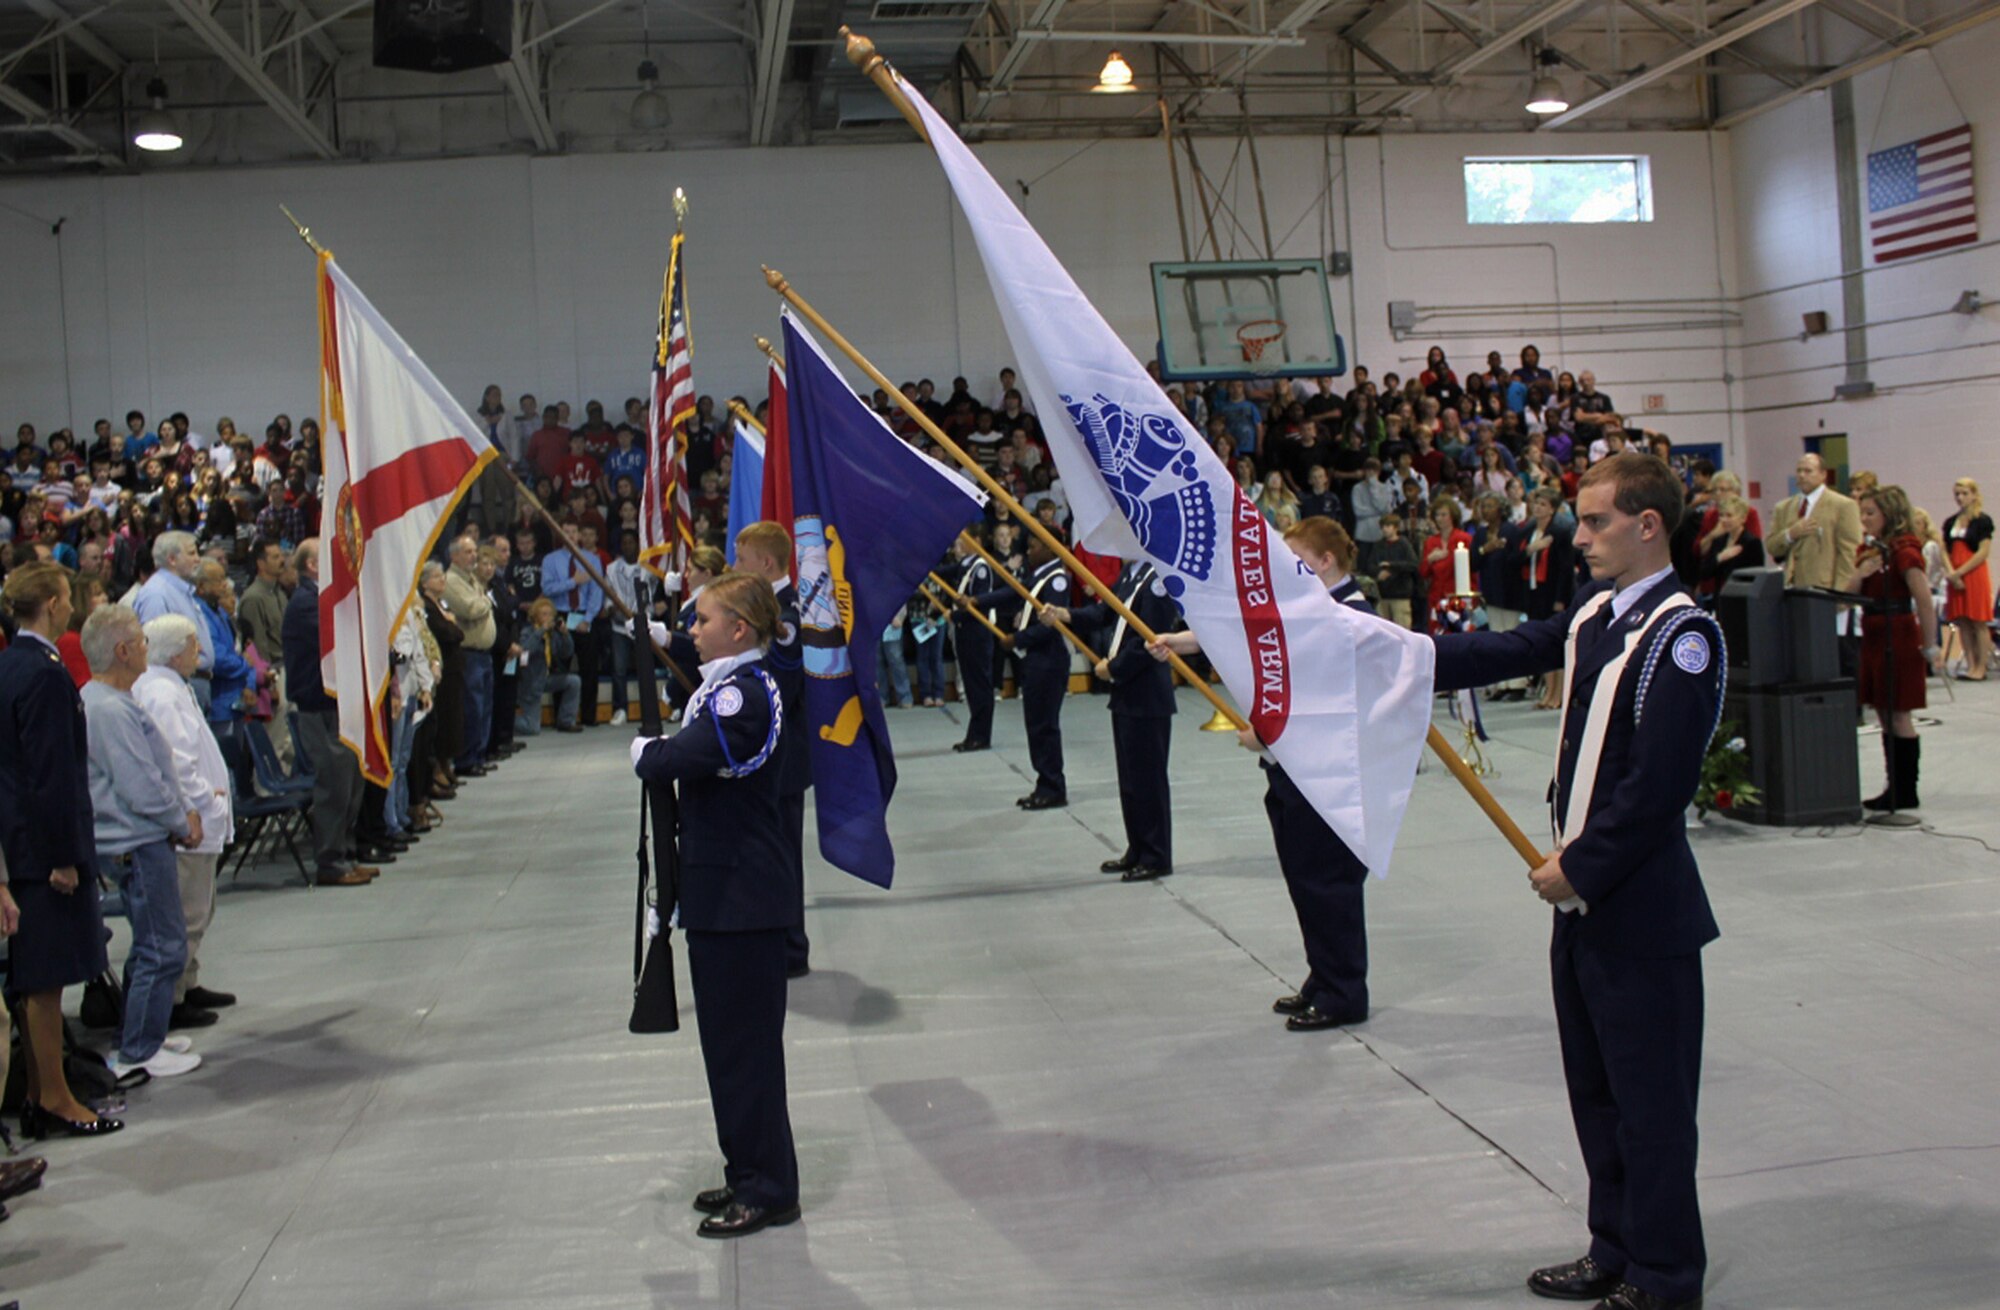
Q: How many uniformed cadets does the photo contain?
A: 8